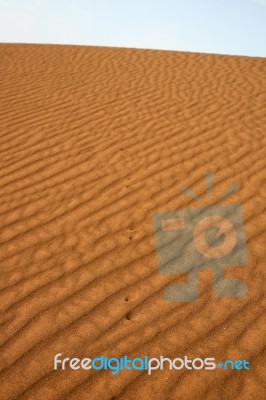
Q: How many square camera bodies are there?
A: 1